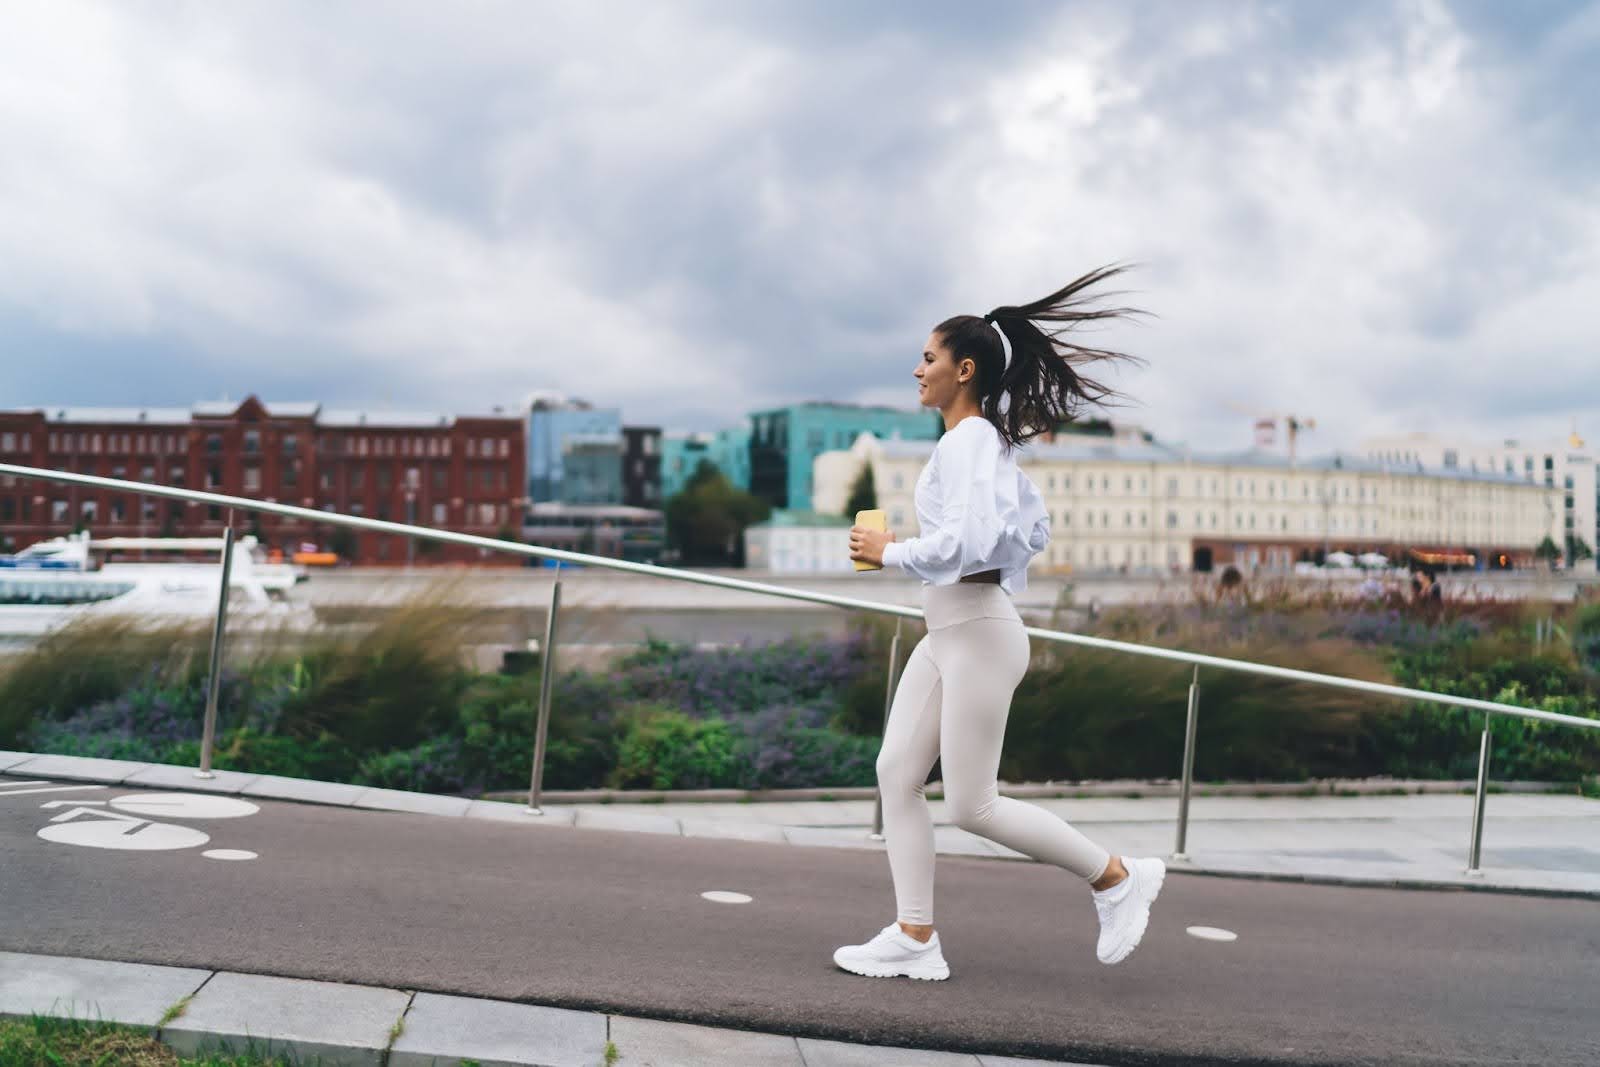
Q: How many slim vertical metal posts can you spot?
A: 5